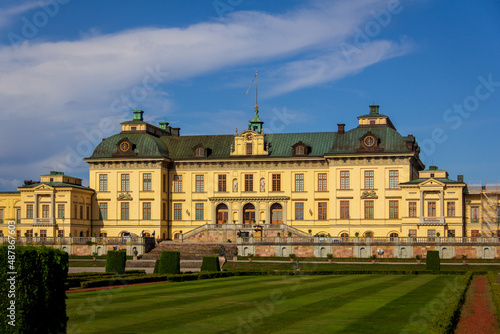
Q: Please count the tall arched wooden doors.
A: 3